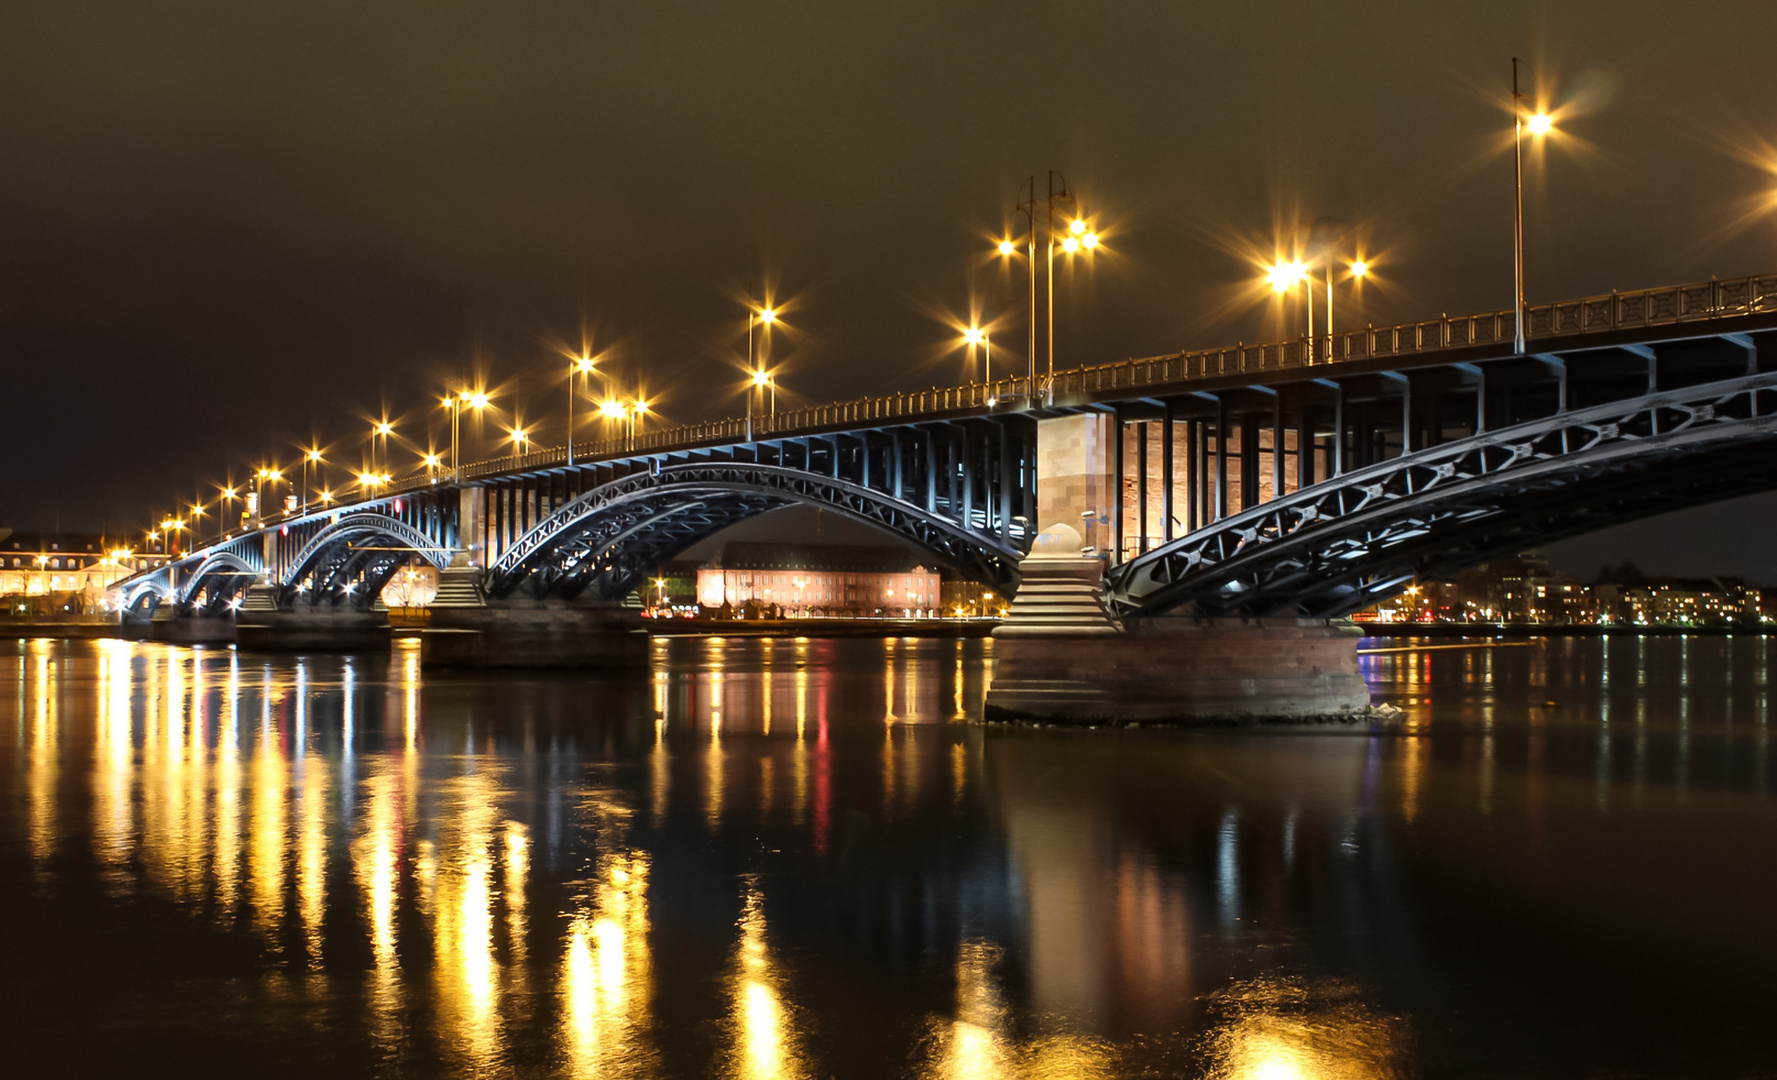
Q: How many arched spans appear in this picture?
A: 5